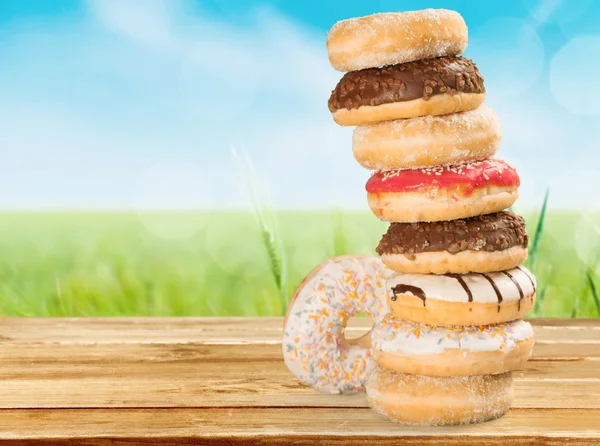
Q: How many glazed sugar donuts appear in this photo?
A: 3